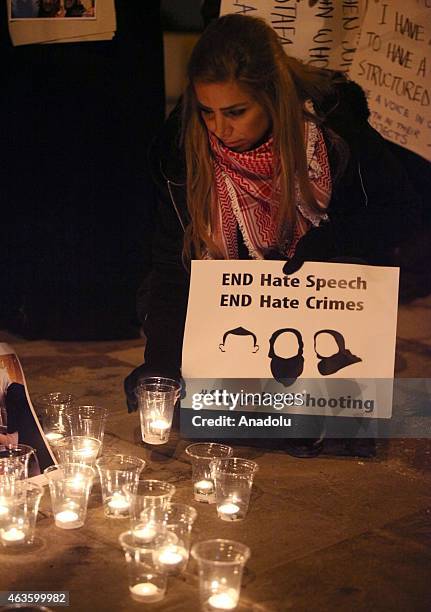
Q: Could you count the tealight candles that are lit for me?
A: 14